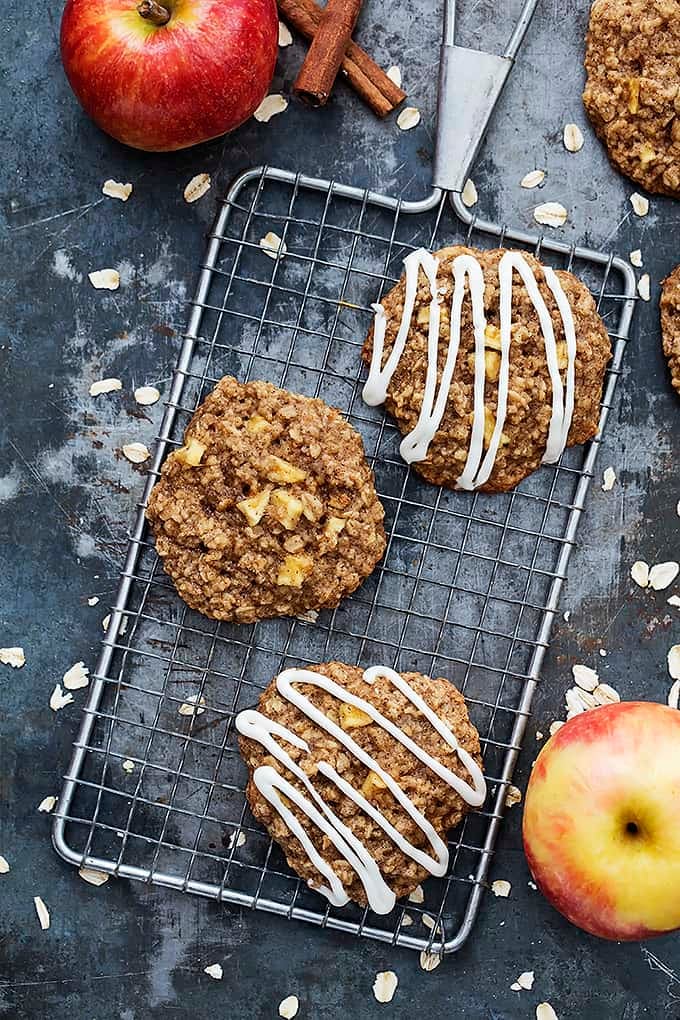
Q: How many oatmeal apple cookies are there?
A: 5